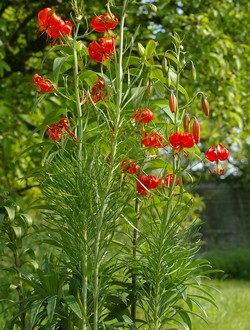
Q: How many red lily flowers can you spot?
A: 13